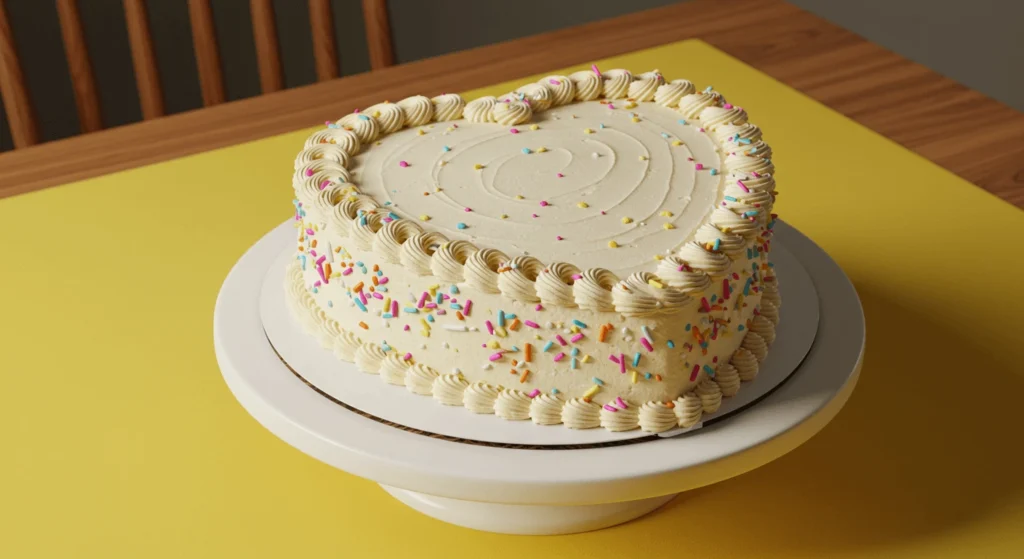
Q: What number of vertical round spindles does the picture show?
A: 7